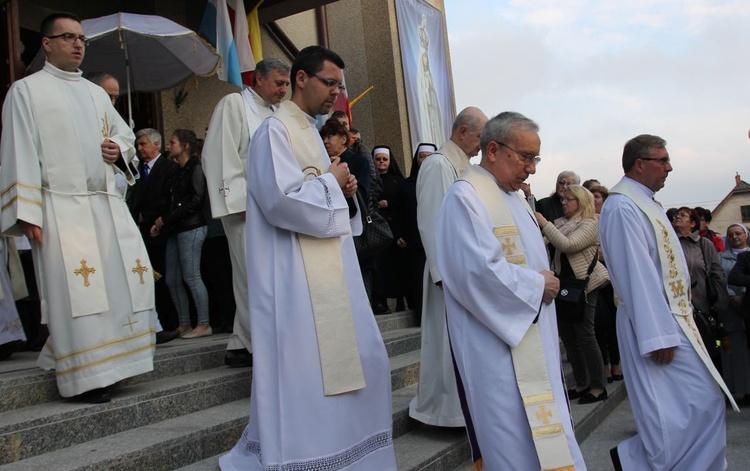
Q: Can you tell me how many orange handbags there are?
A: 0